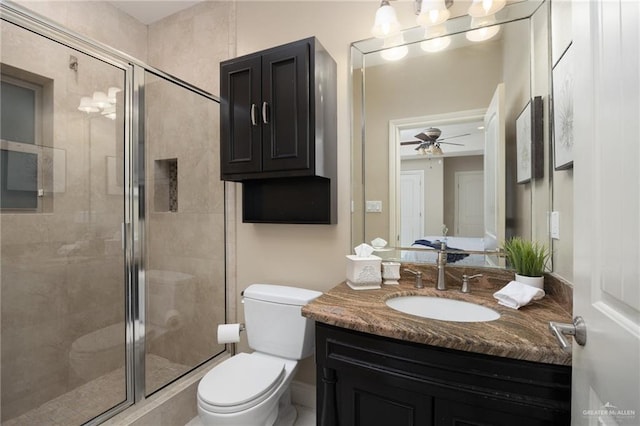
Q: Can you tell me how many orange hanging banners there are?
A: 0